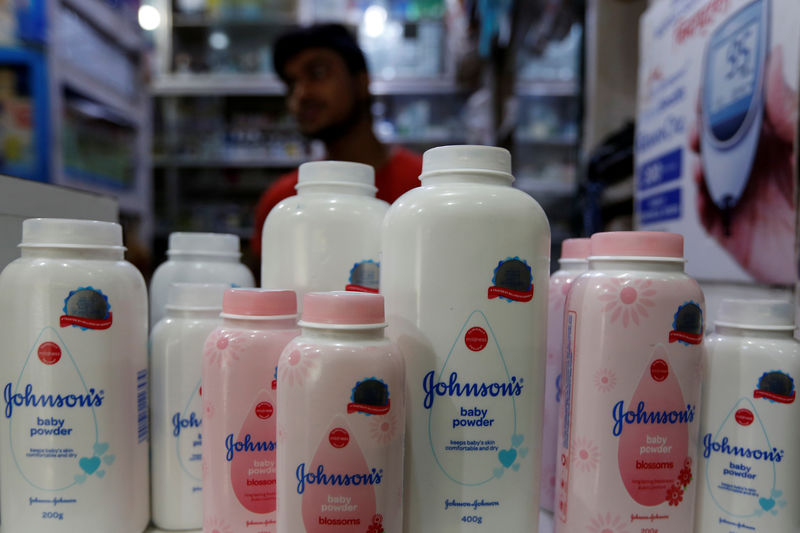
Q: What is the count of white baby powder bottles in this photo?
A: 6